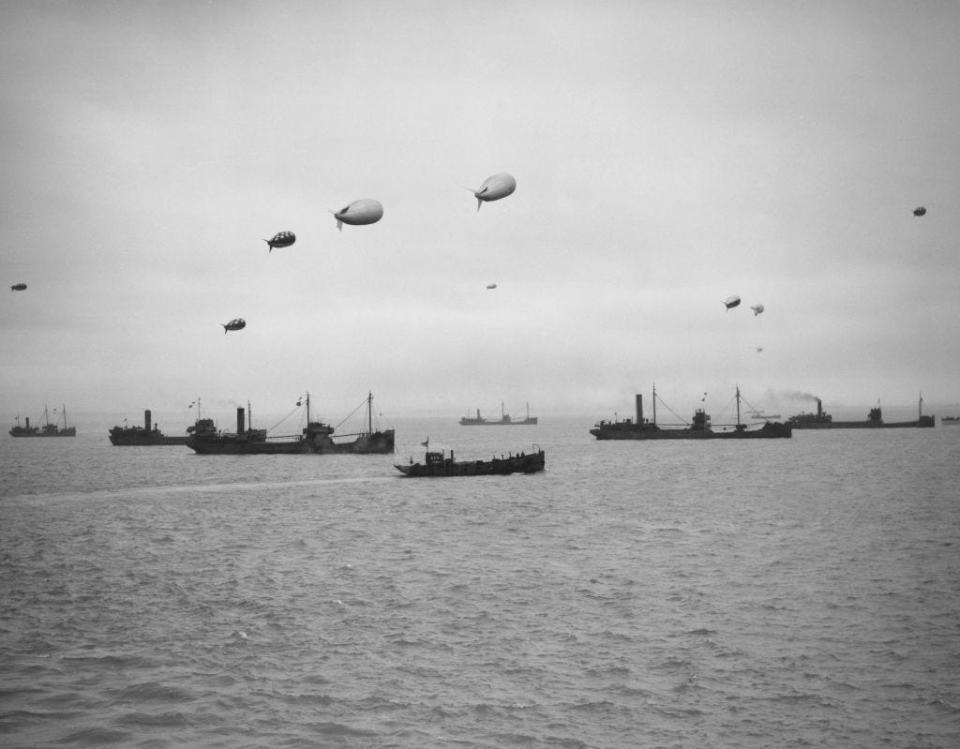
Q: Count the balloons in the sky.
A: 10